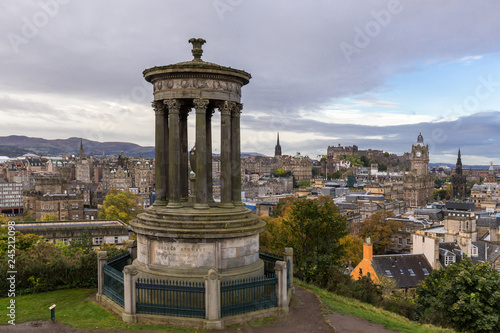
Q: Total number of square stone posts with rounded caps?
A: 6